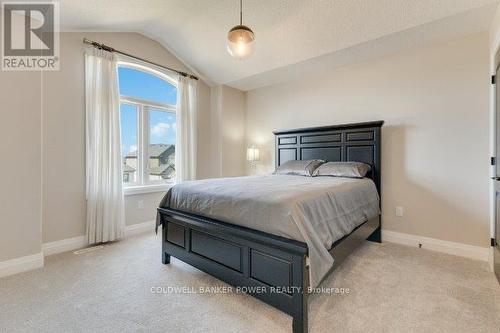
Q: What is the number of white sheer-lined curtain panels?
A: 2